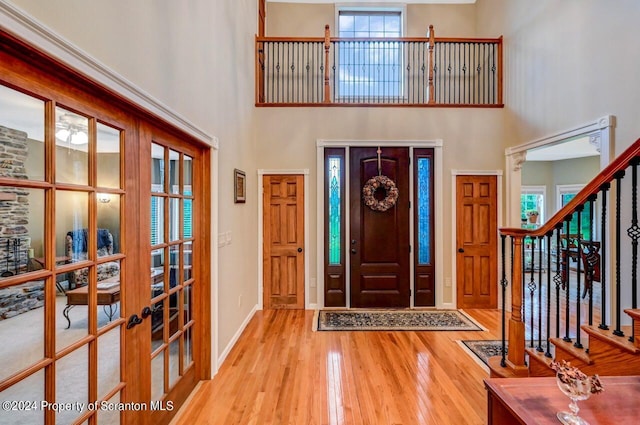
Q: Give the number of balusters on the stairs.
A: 13